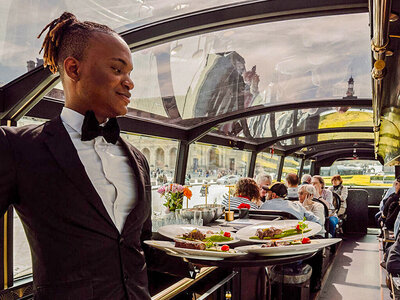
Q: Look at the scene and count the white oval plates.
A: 4